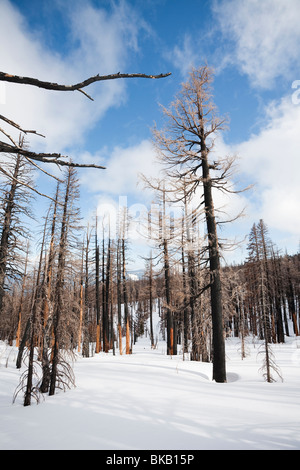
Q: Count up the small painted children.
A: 0